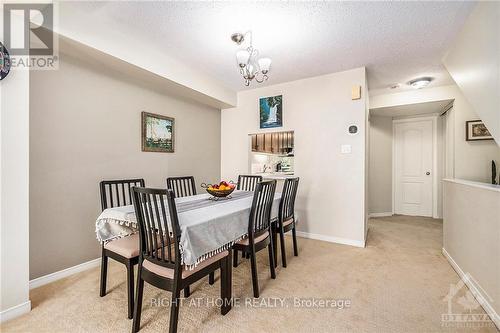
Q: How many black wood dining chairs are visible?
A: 6